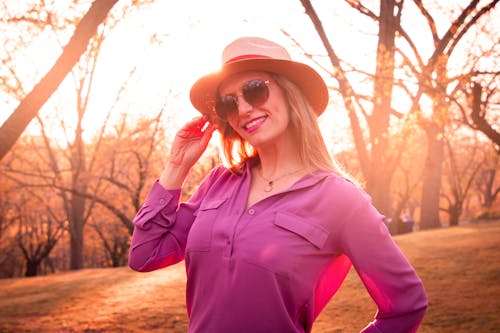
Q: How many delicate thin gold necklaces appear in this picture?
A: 1